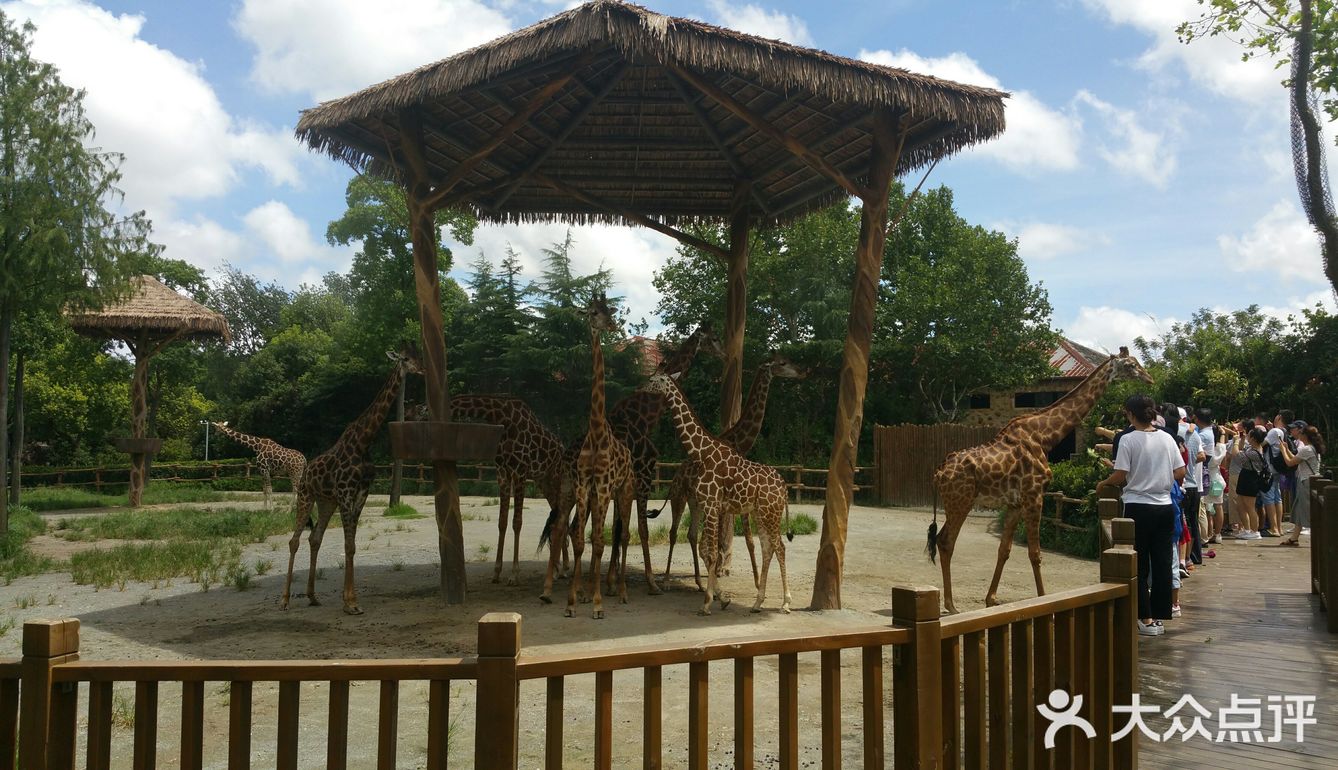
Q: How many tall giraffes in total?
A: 8